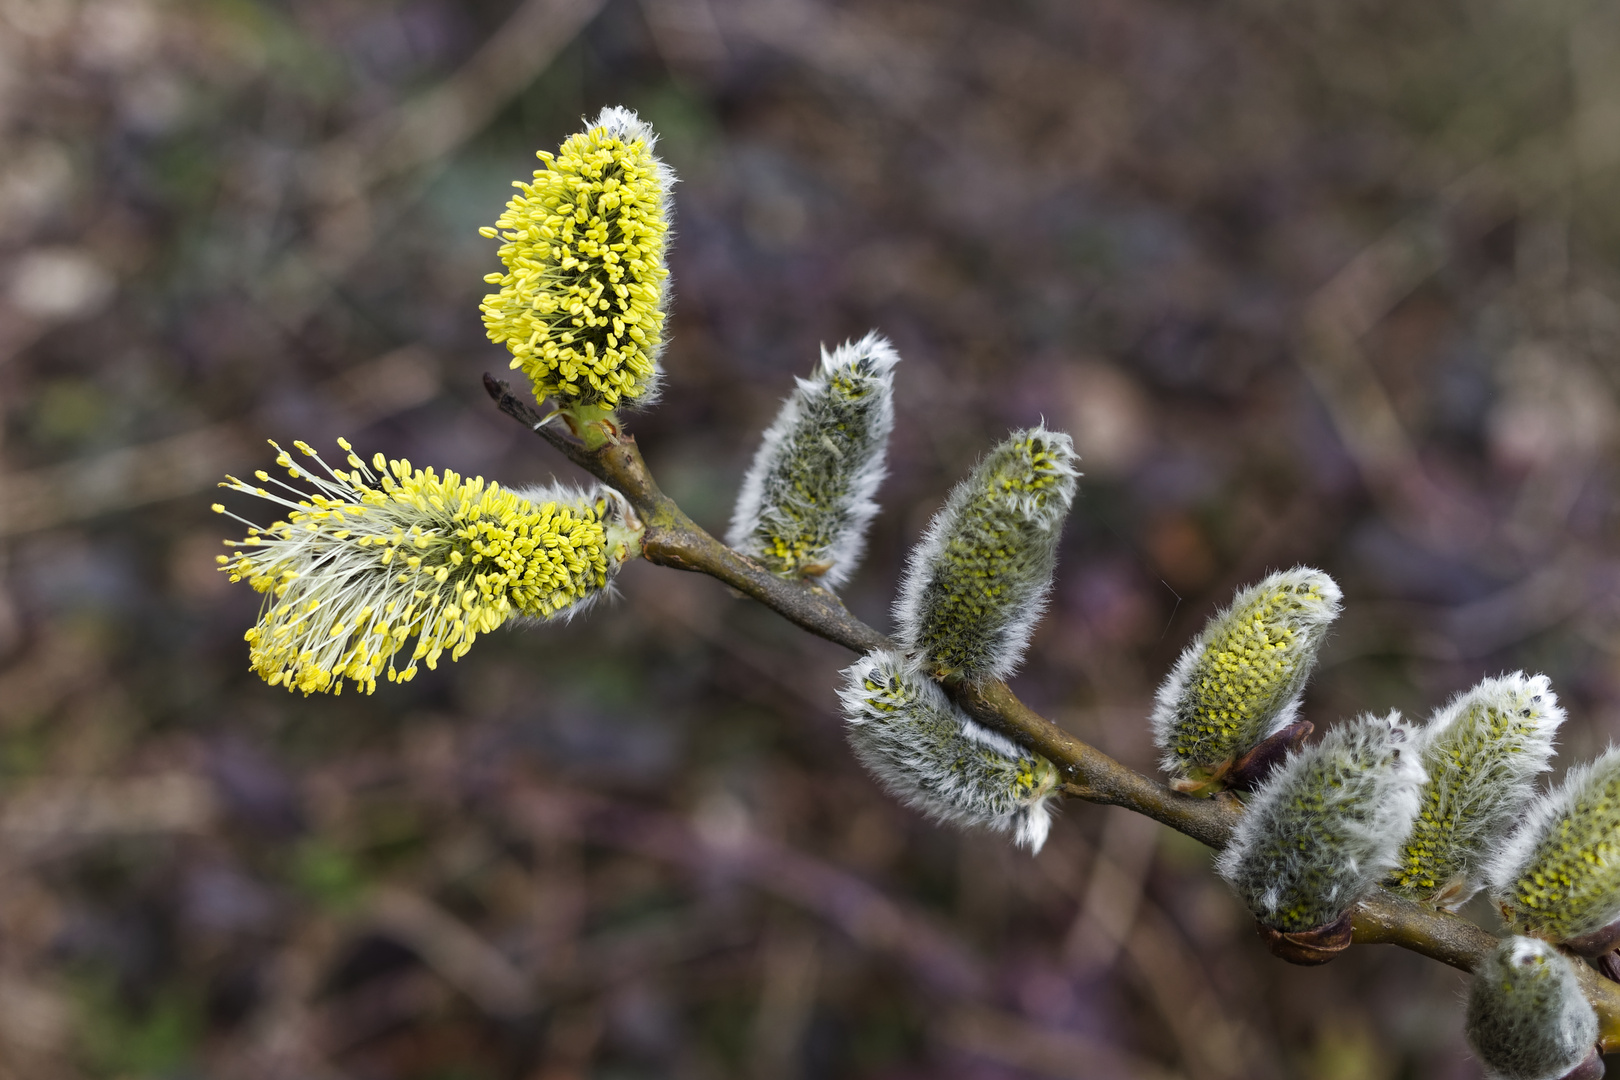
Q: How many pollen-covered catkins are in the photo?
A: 2